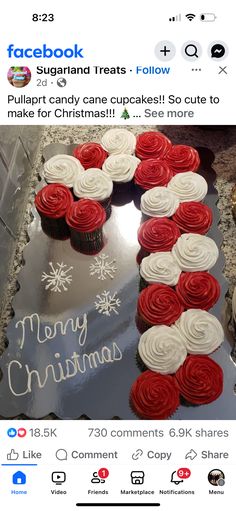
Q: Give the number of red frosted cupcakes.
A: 12